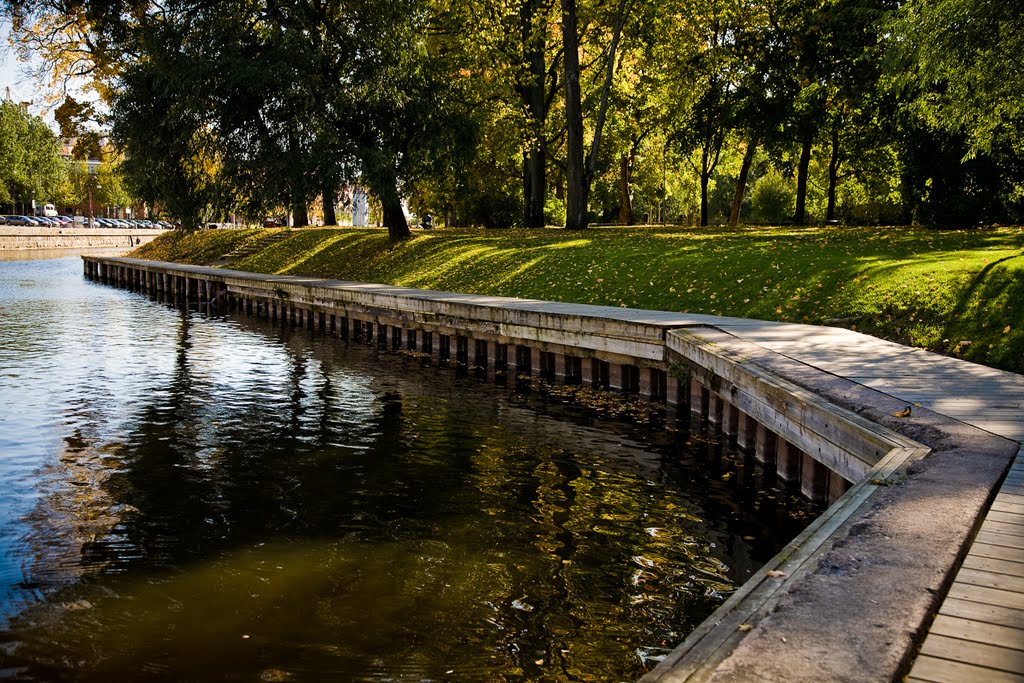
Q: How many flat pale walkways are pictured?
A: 1